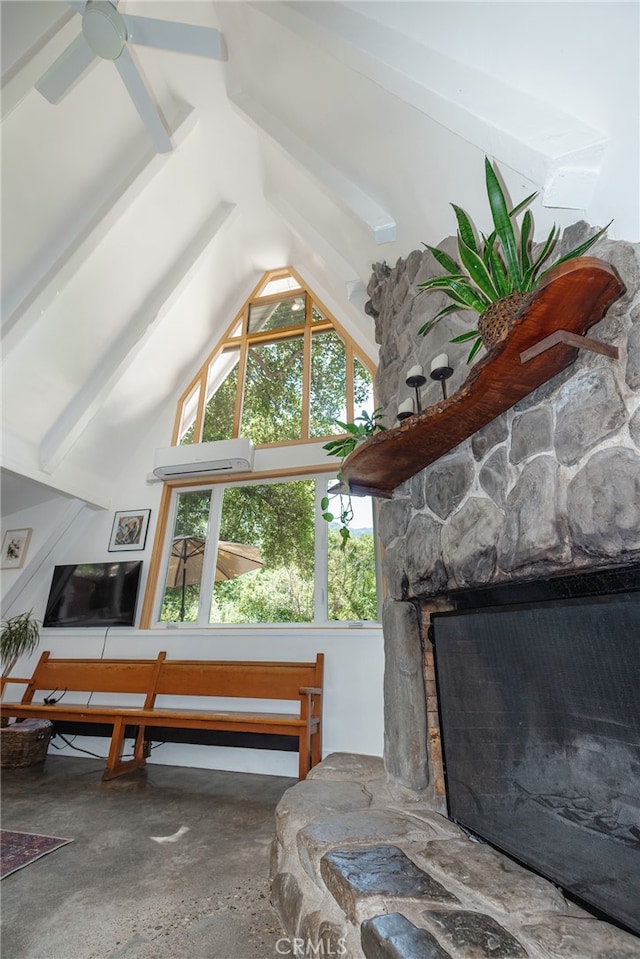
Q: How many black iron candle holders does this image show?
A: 3